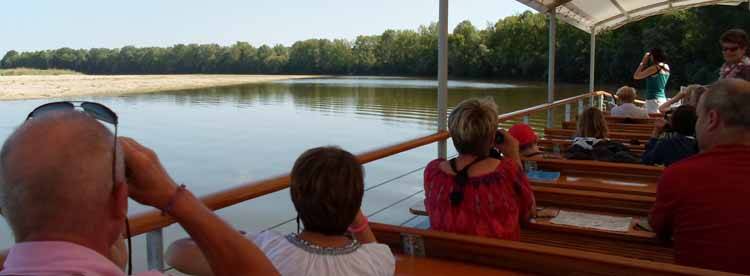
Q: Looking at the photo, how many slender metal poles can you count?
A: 3